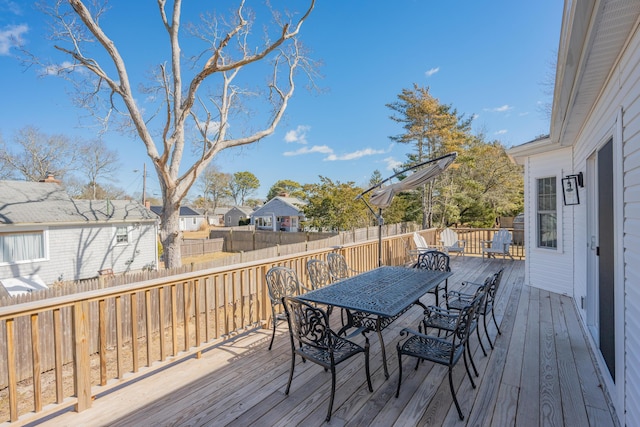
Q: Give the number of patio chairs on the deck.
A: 11